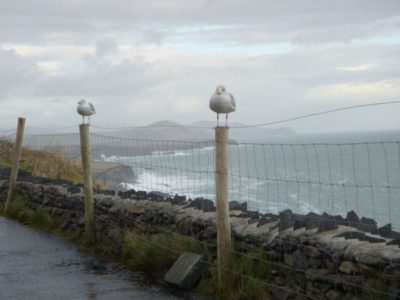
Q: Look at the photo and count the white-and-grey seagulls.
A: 2